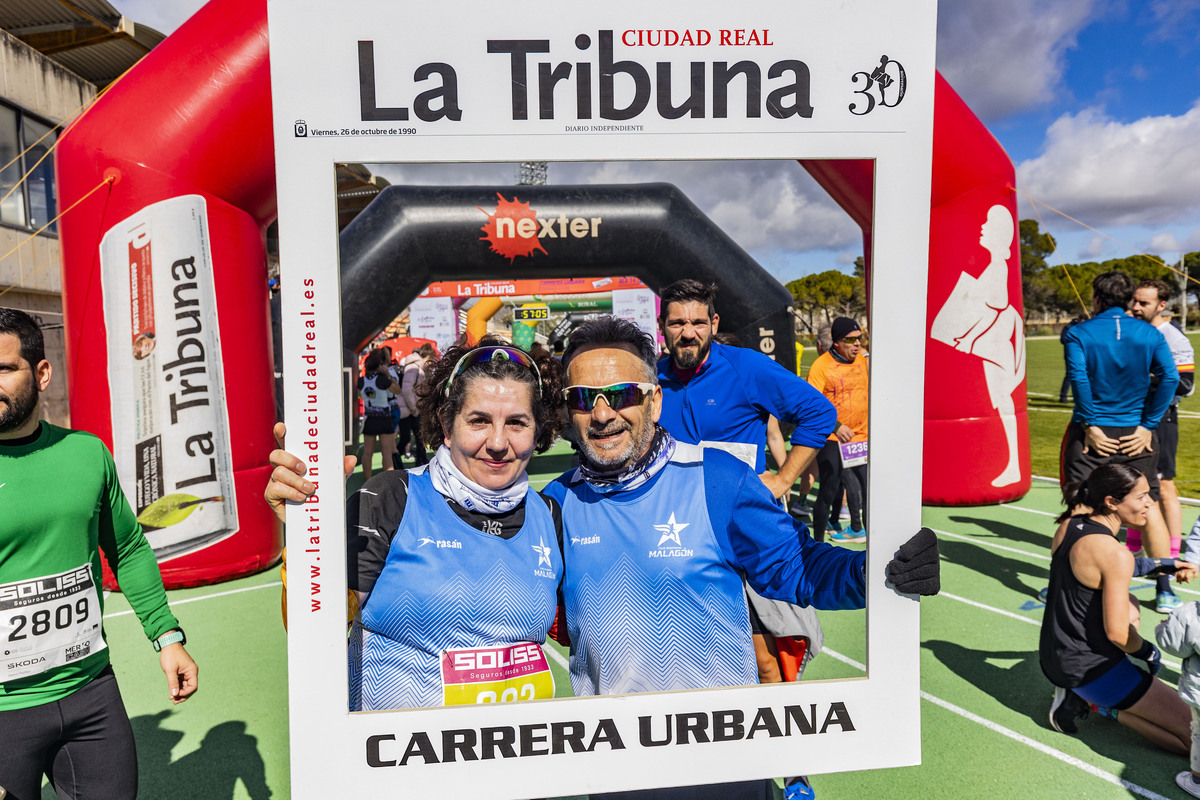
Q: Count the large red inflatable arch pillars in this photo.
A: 2